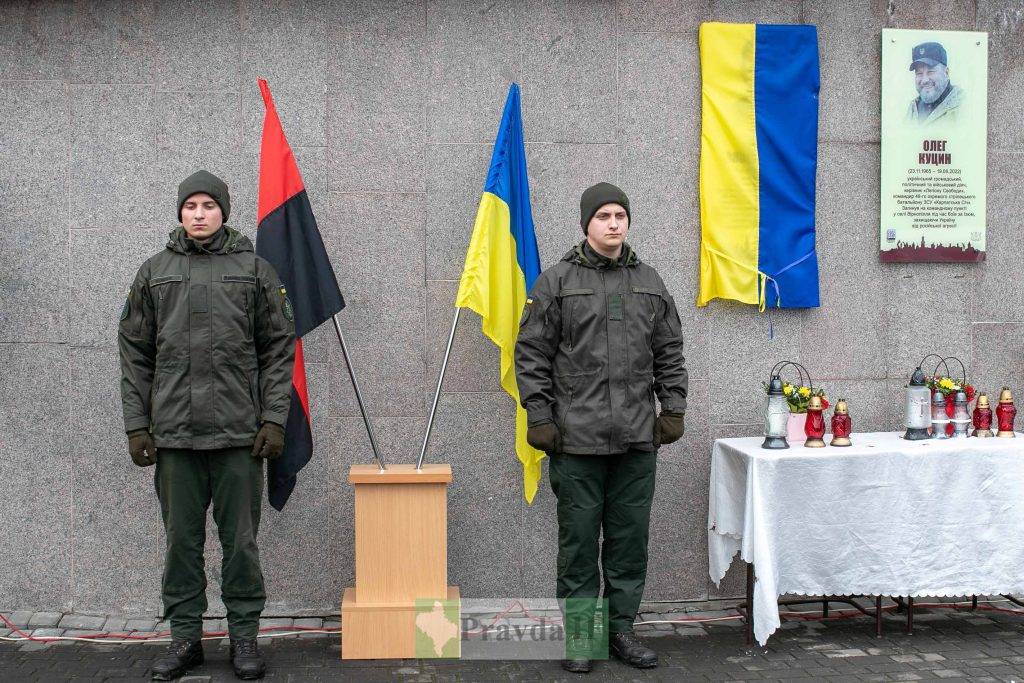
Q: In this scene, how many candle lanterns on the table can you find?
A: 8